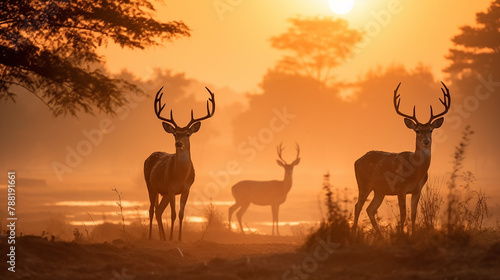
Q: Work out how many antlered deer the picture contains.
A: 3